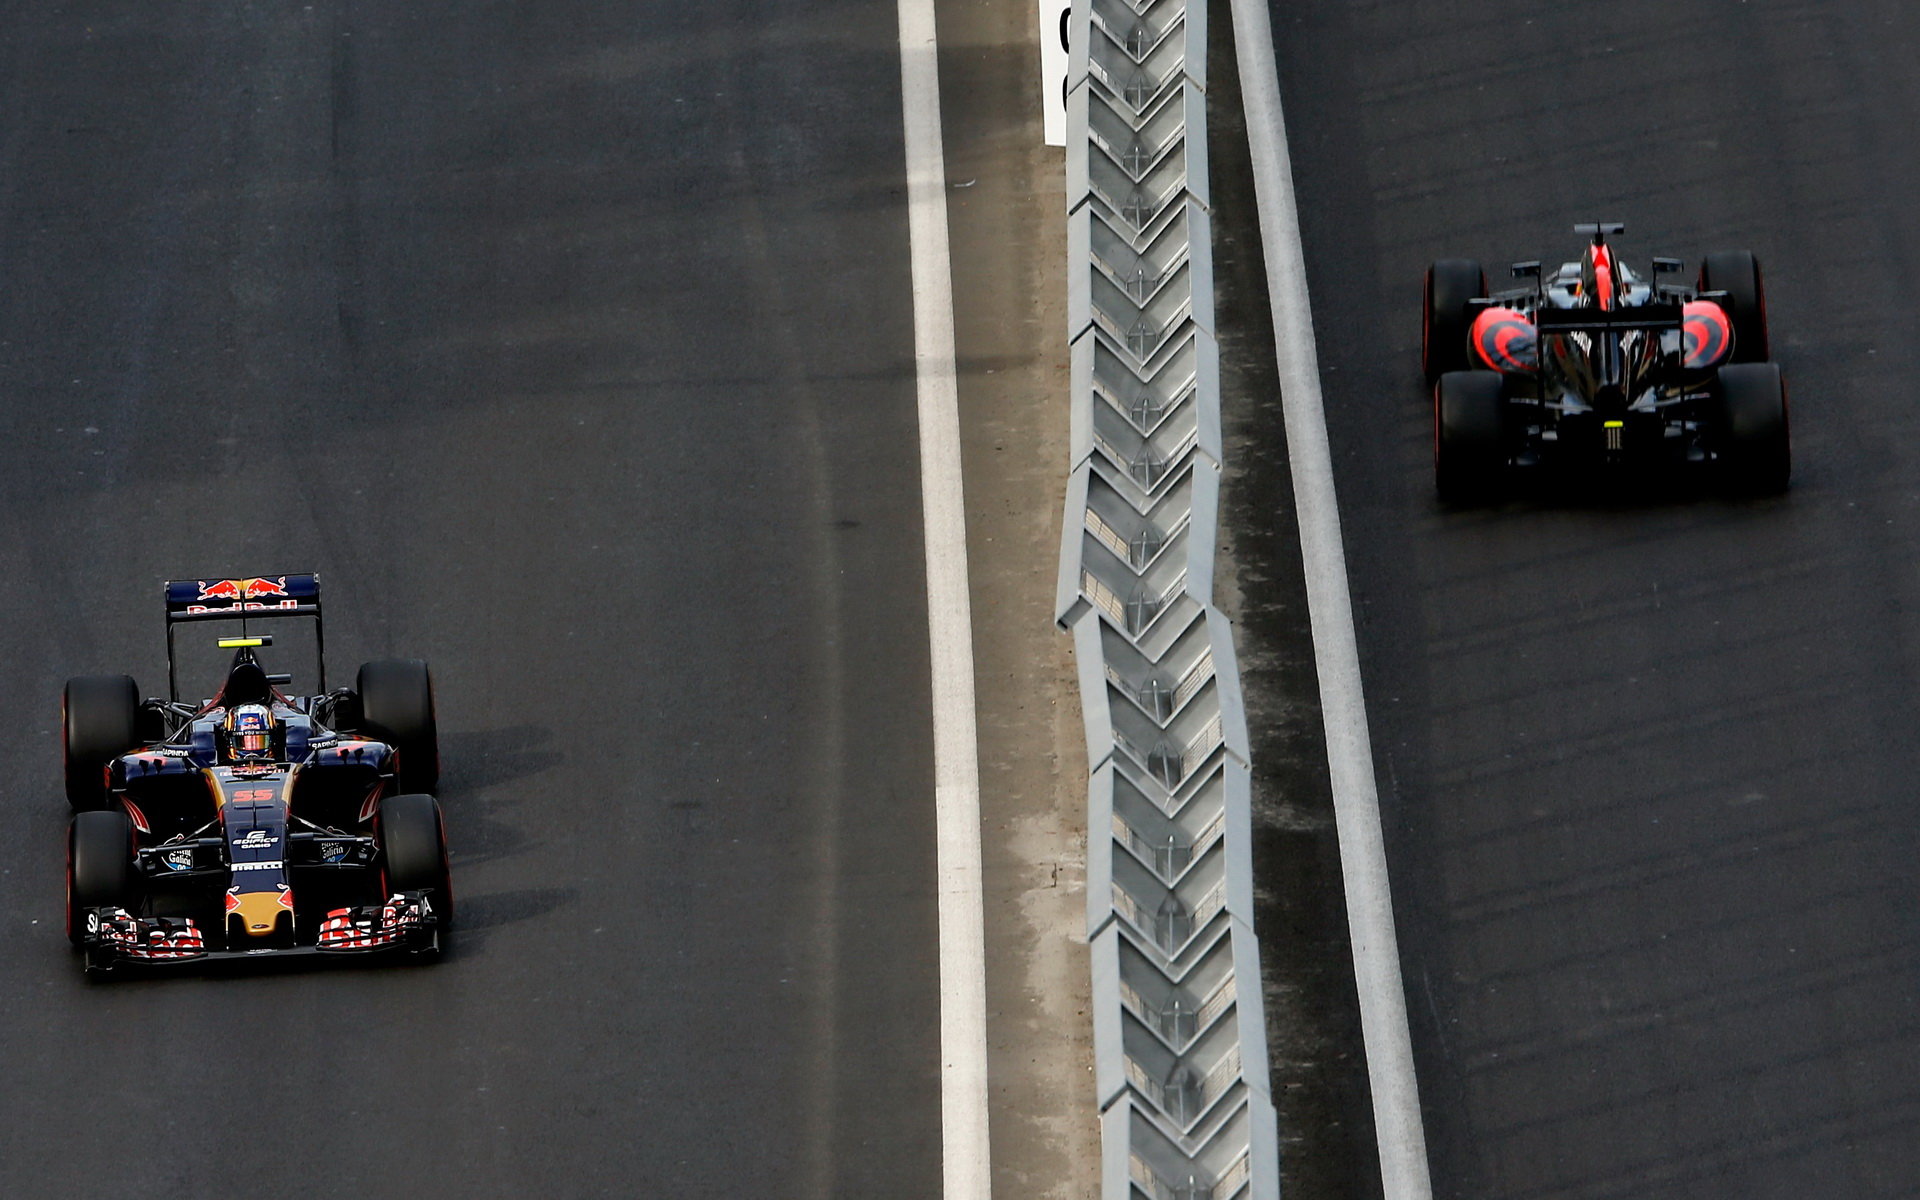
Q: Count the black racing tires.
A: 8